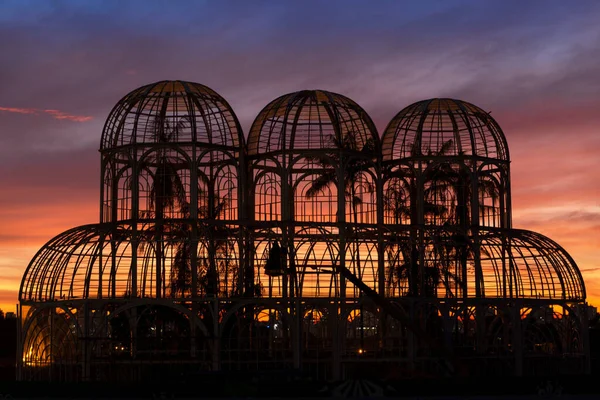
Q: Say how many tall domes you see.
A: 3